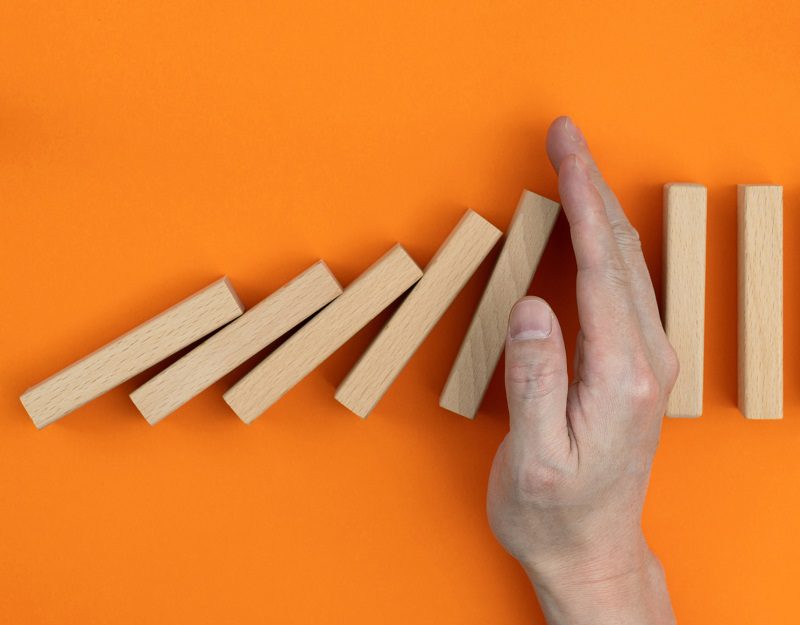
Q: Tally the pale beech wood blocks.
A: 7